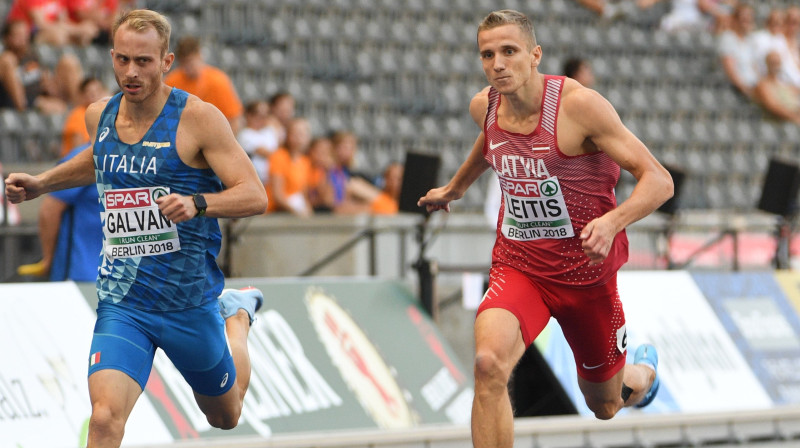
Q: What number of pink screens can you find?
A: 0